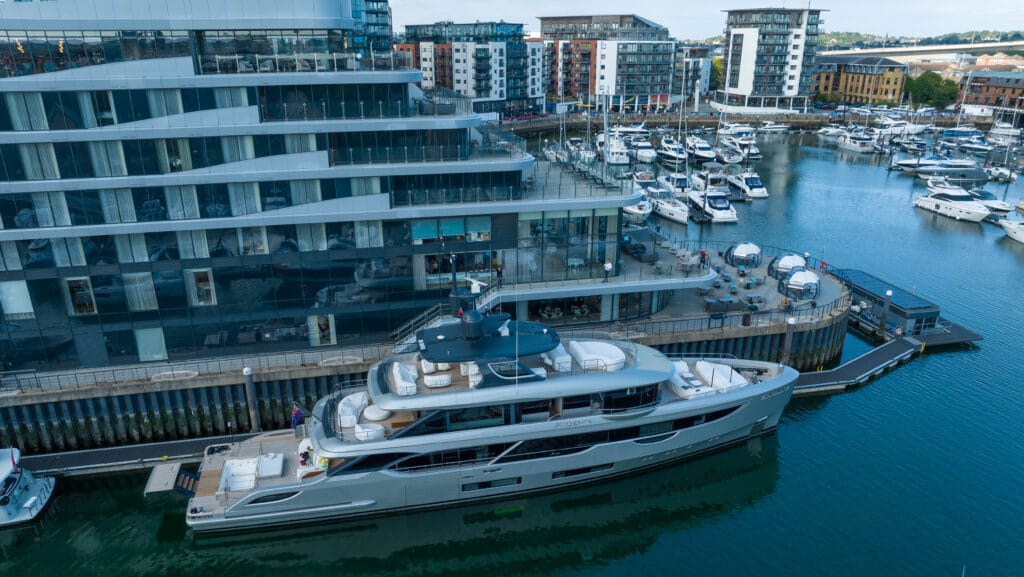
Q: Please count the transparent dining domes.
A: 3